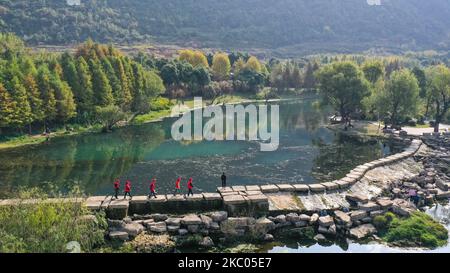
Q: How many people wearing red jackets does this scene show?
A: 5